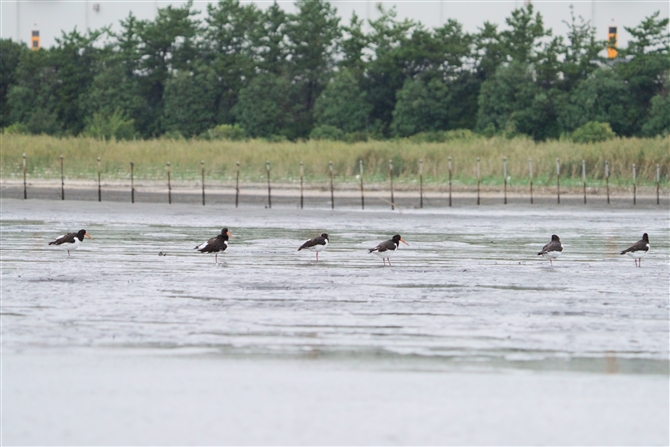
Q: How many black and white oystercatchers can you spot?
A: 6